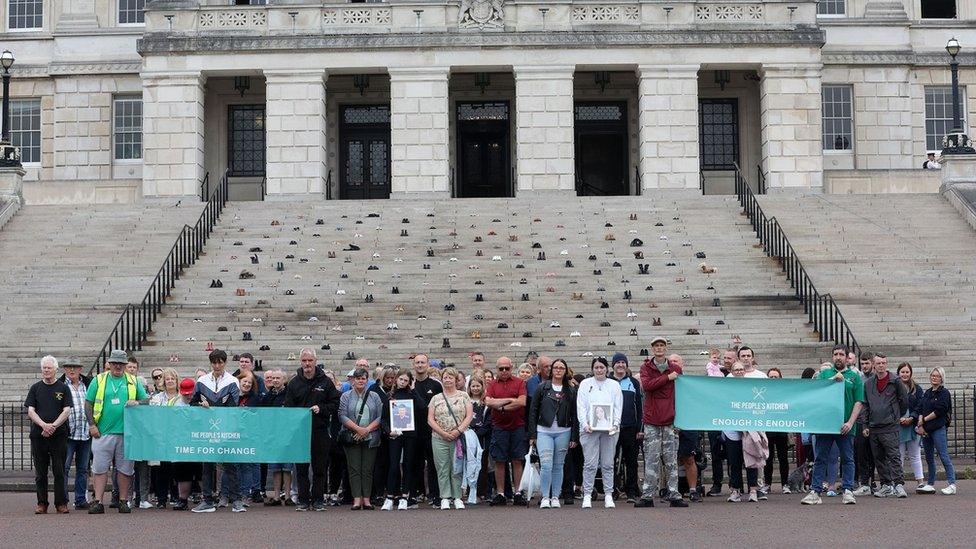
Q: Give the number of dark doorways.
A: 3